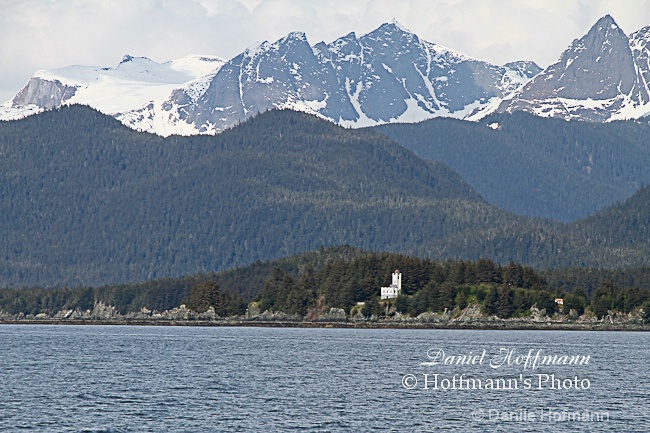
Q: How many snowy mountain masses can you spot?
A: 3